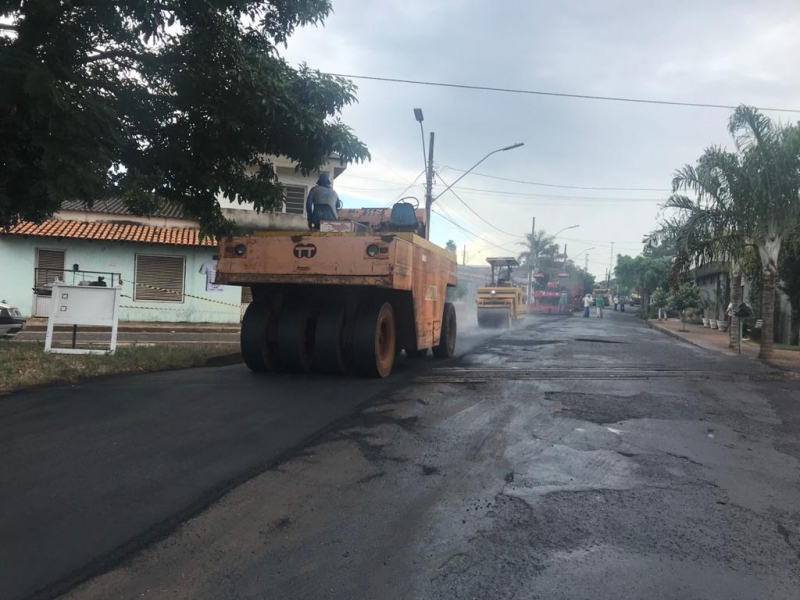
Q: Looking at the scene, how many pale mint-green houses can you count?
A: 1